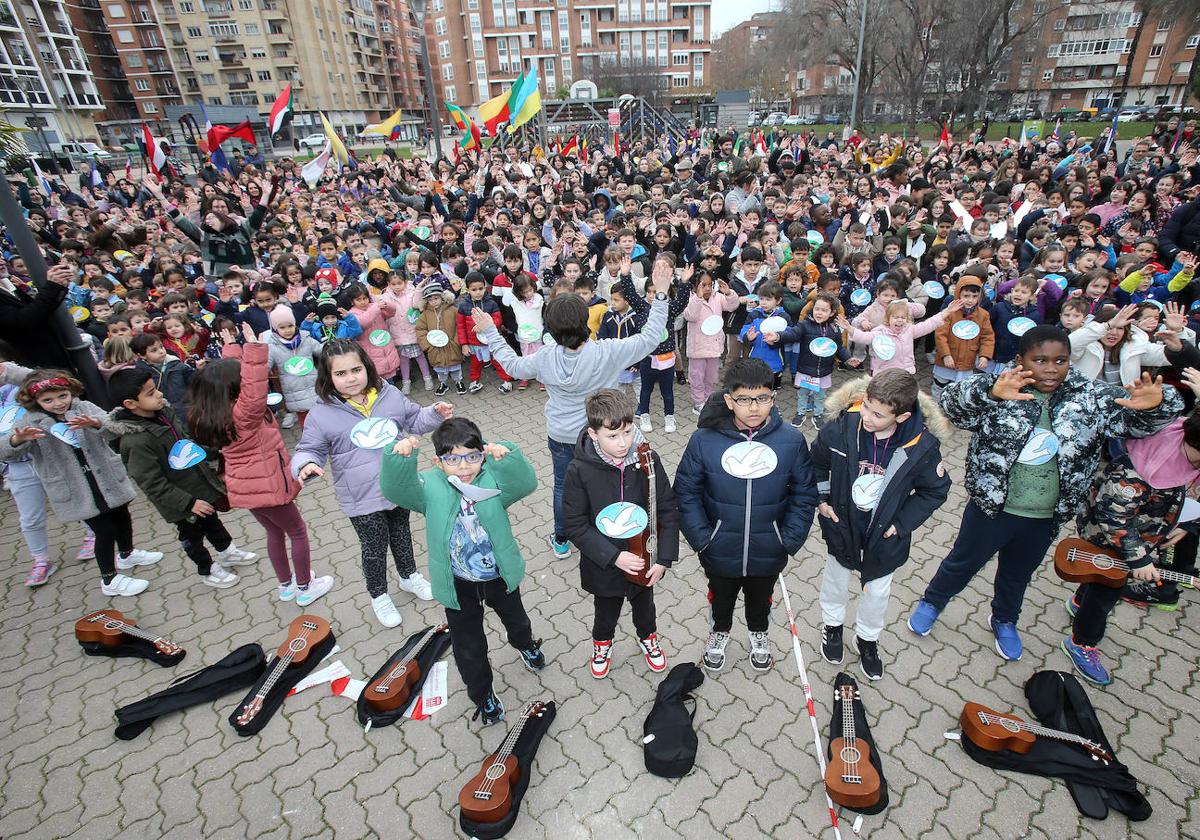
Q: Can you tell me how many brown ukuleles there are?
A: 8